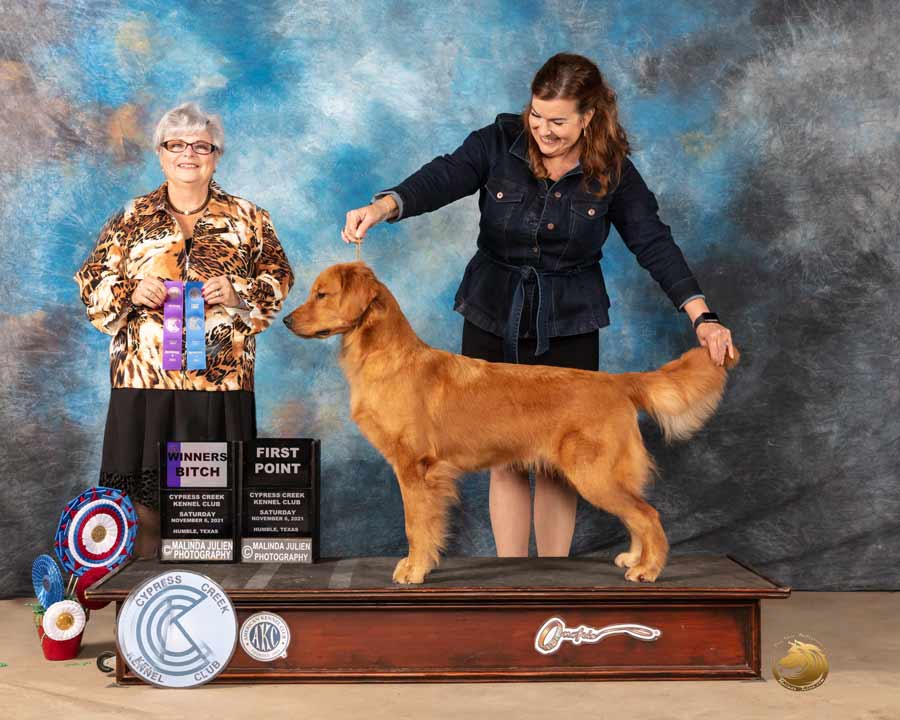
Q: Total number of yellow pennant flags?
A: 0